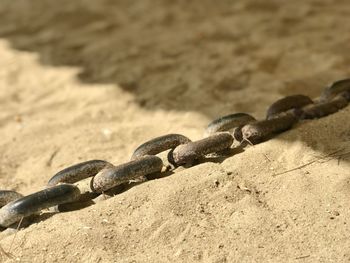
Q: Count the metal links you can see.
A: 11